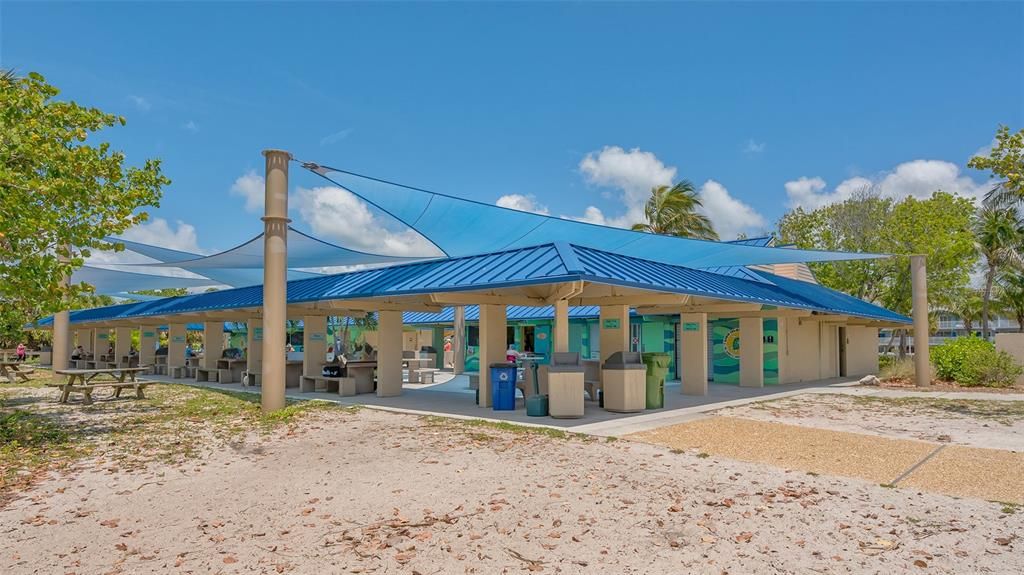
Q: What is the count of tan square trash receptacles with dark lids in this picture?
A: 2